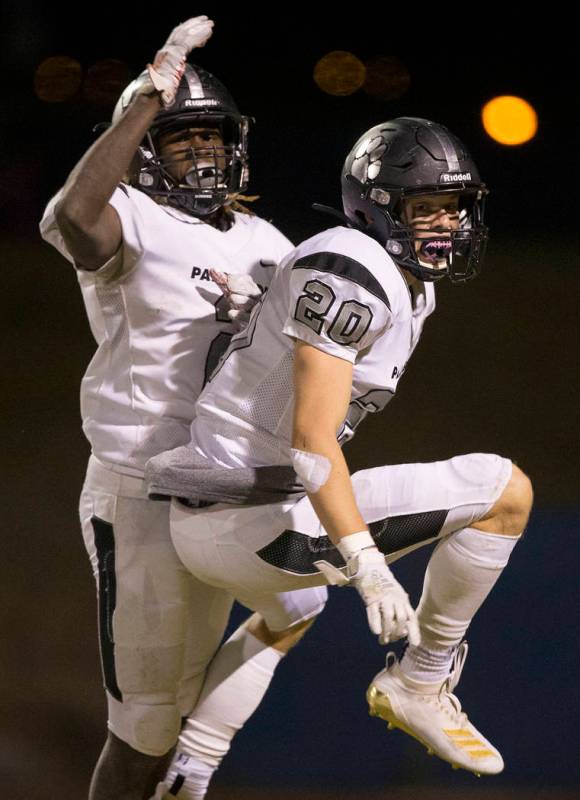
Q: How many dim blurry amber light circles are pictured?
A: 4